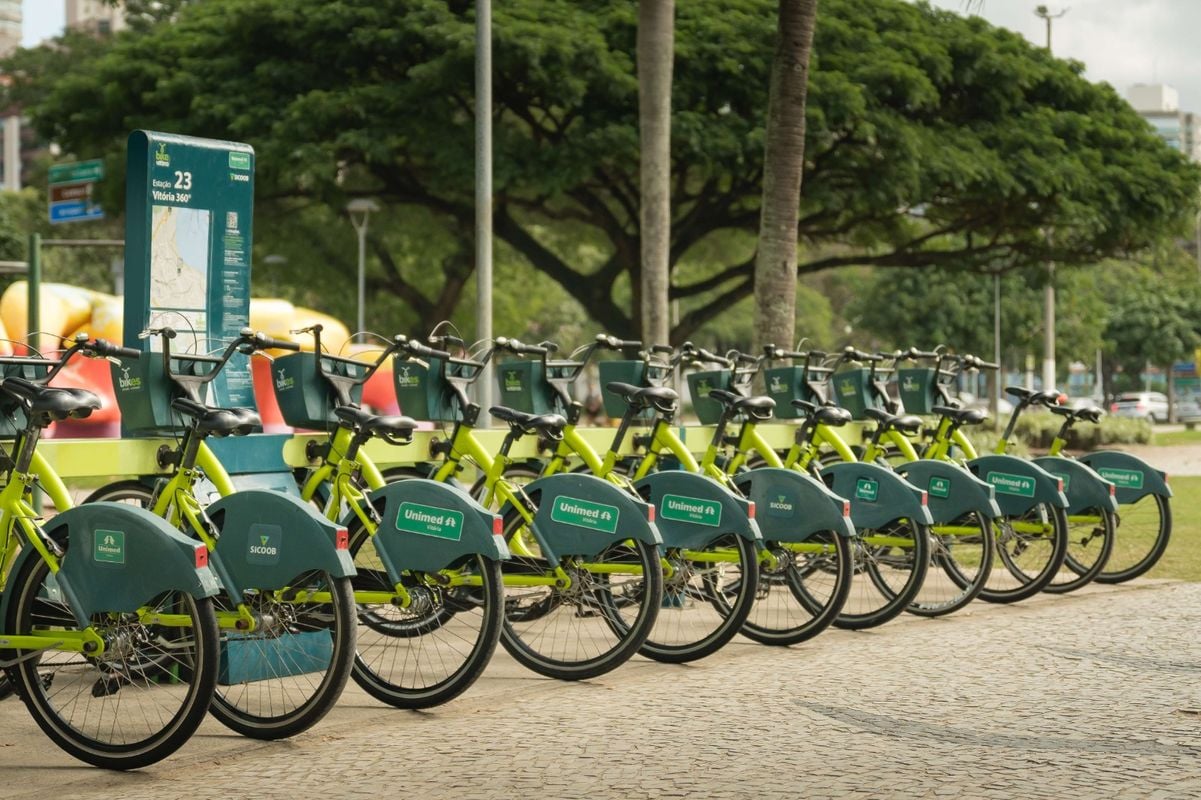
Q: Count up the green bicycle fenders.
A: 11